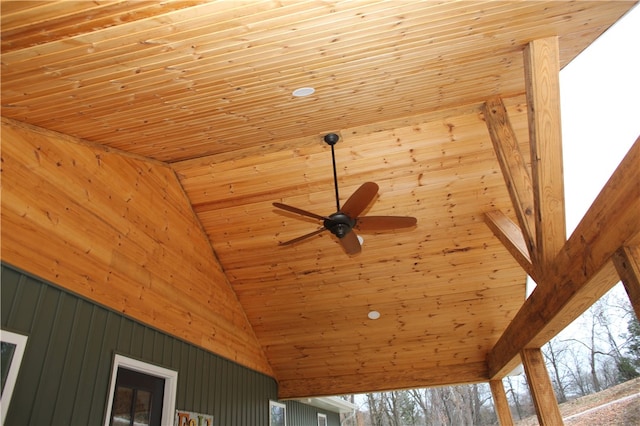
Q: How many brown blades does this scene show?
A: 5